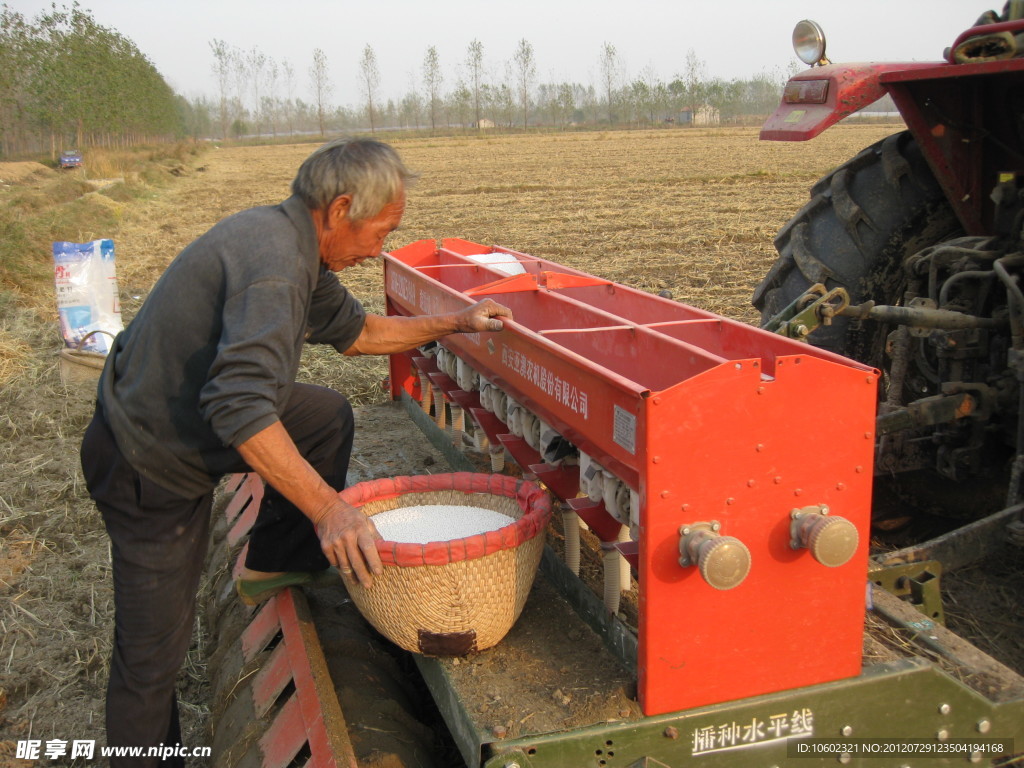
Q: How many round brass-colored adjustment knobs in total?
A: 2